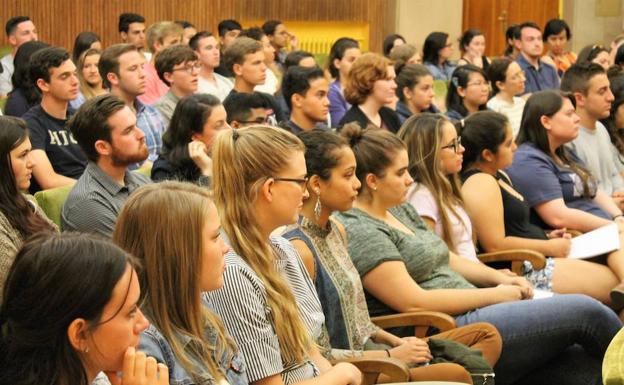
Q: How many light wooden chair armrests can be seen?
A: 3